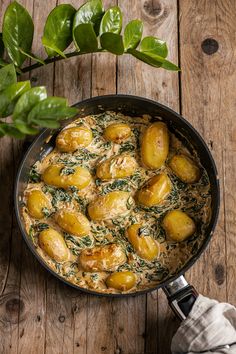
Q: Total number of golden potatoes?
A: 15